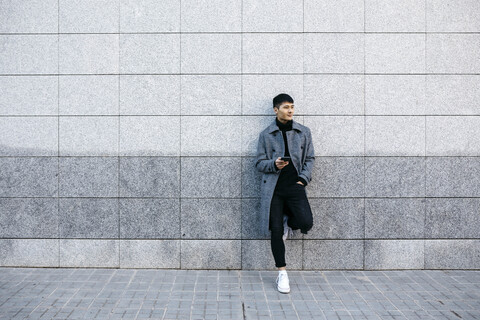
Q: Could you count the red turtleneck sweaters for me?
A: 0